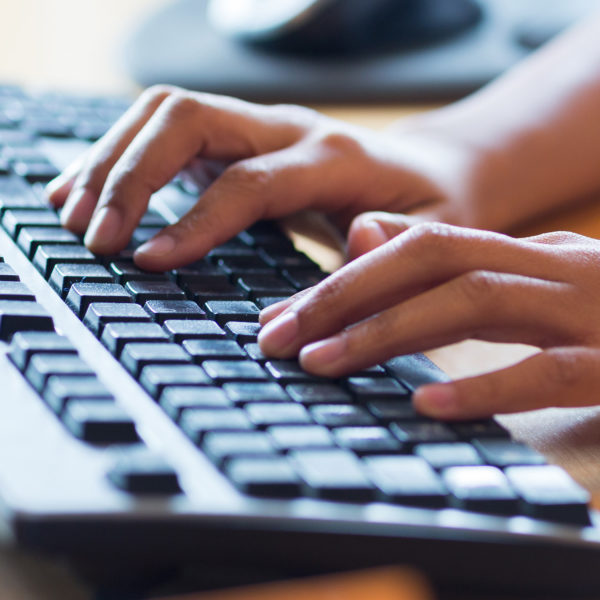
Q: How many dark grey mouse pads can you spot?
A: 1